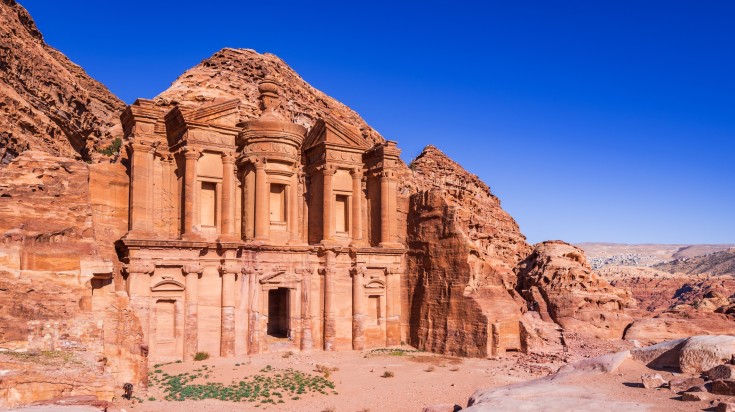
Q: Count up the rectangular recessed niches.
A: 5